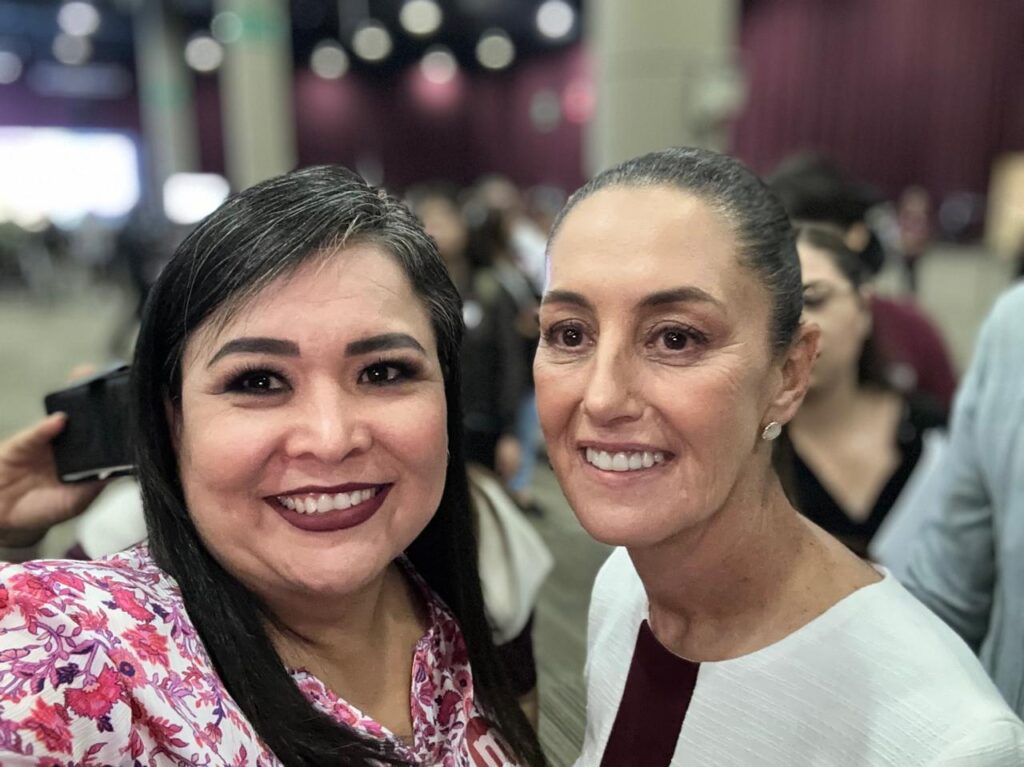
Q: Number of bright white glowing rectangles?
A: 2